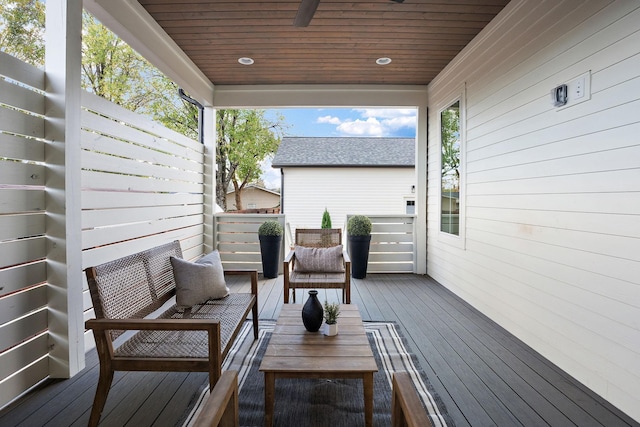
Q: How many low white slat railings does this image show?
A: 2